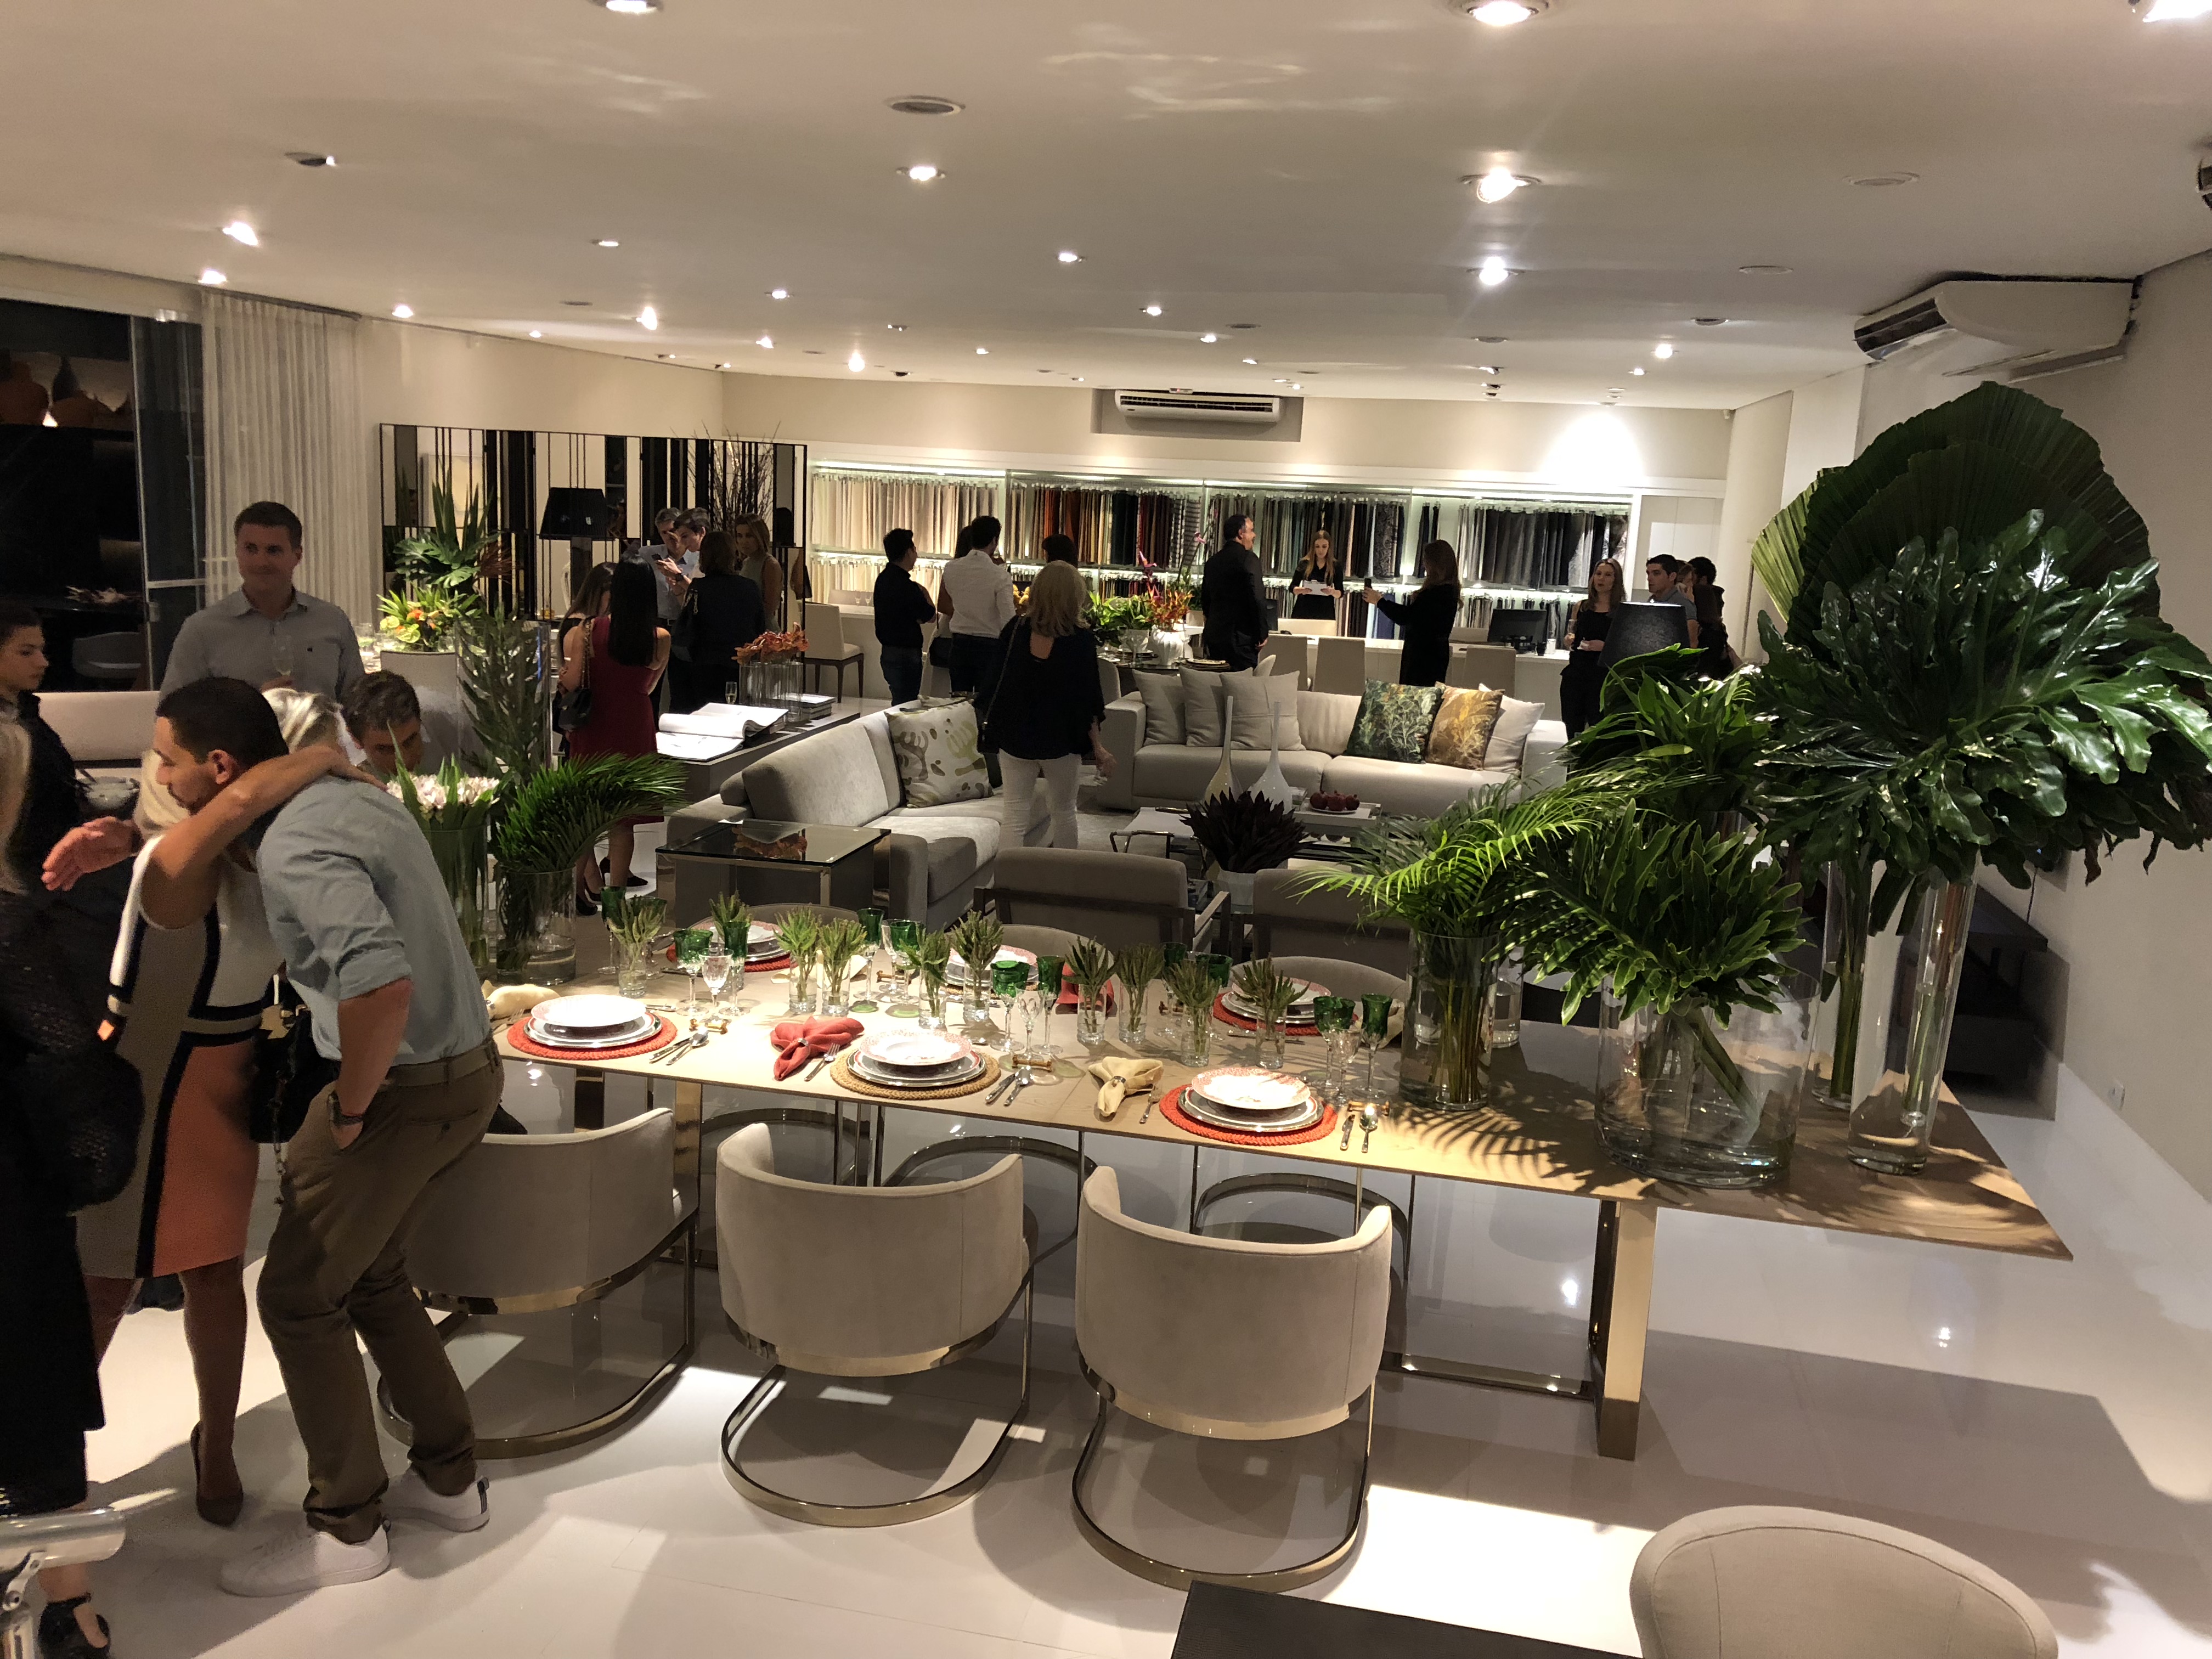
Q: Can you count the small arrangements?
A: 10